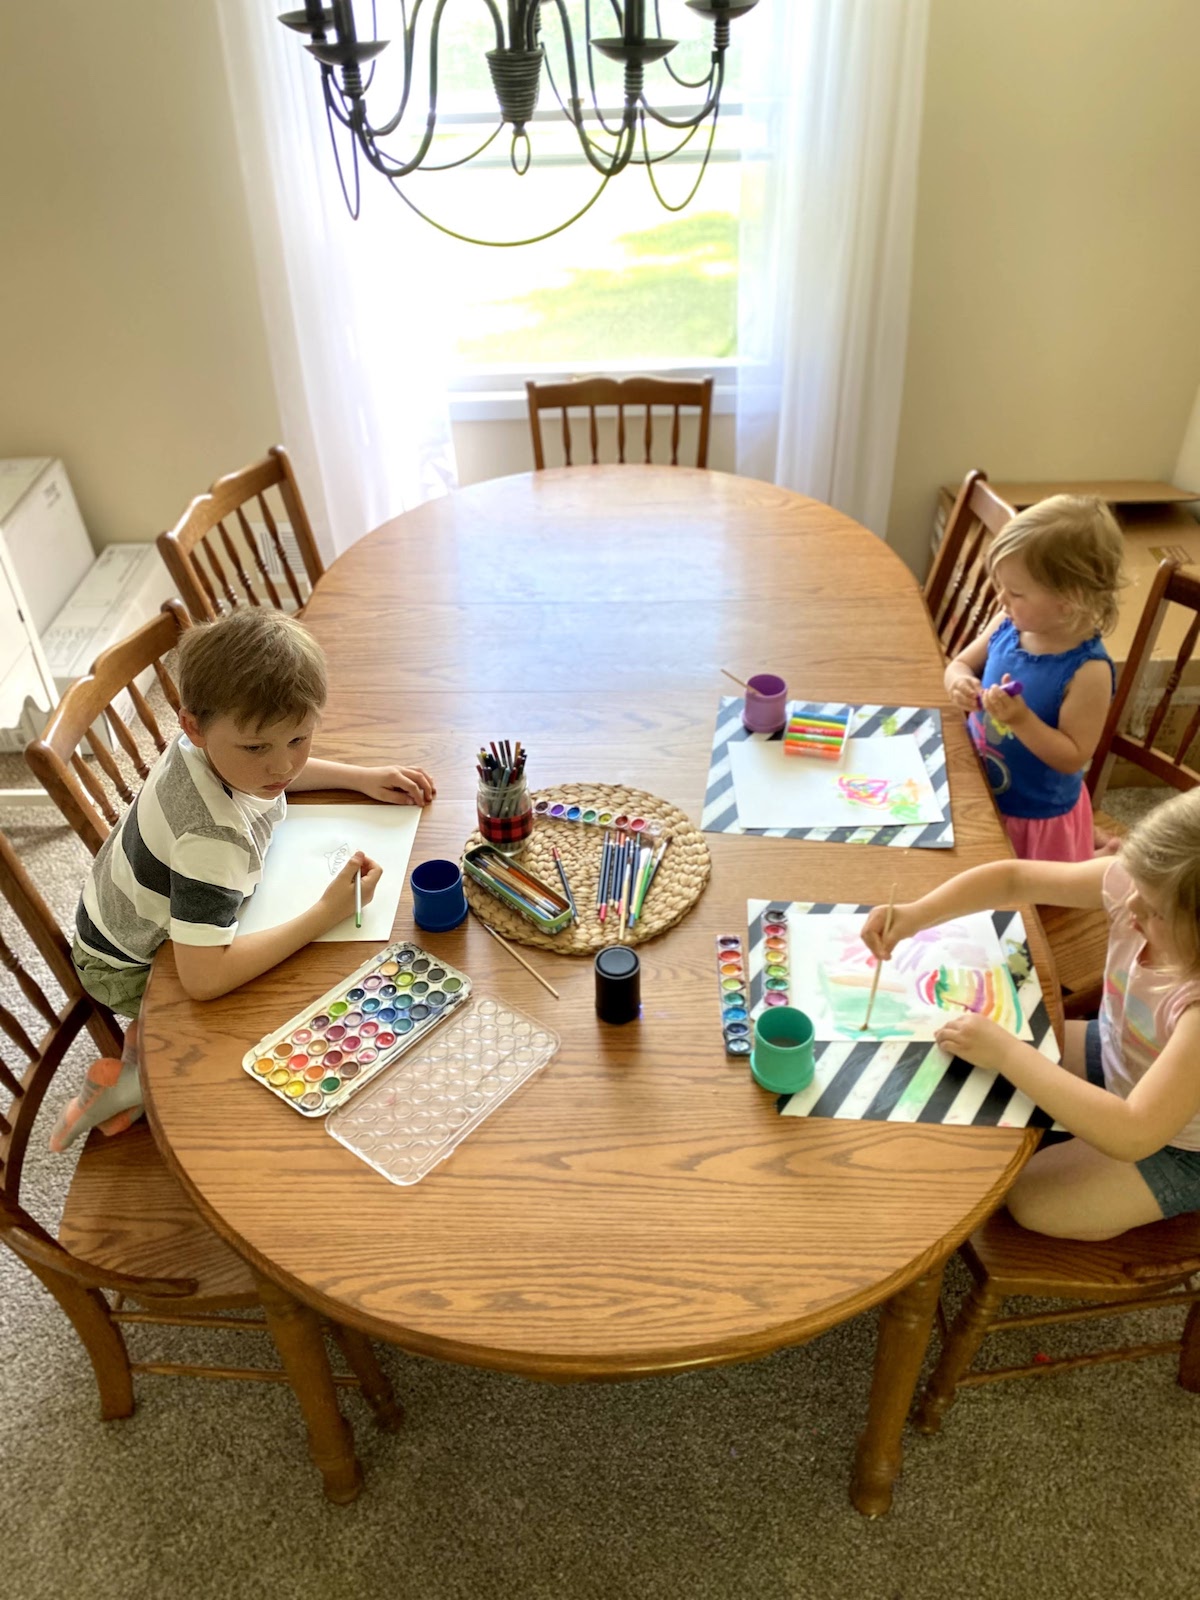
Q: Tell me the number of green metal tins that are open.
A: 1